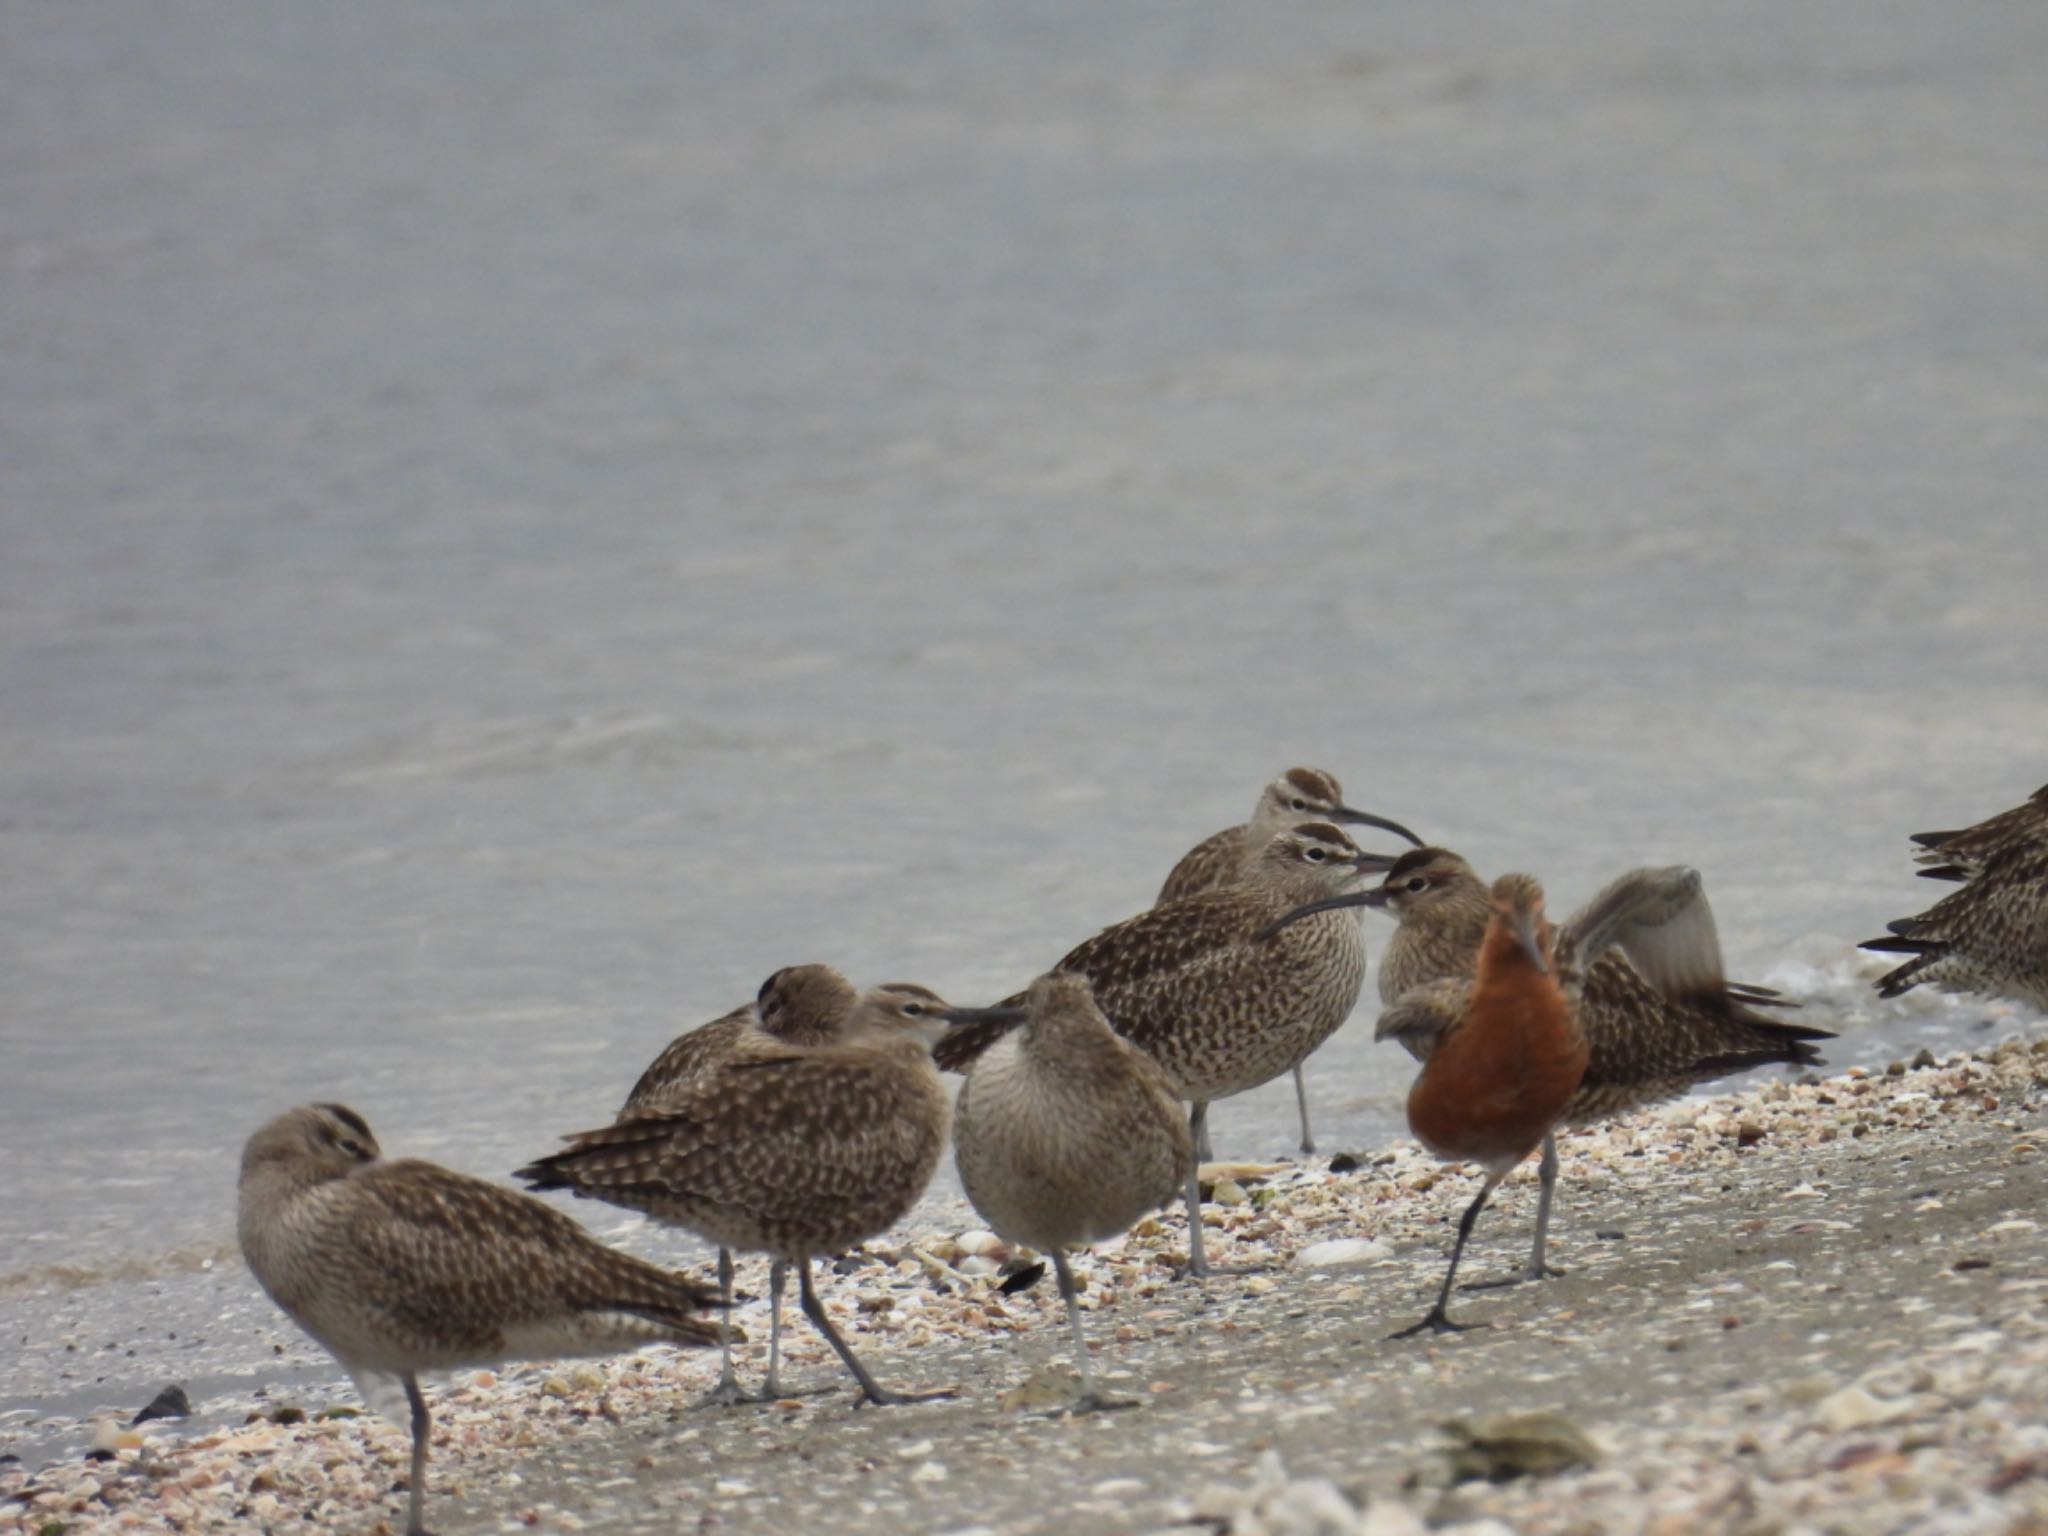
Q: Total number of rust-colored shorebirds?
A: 1